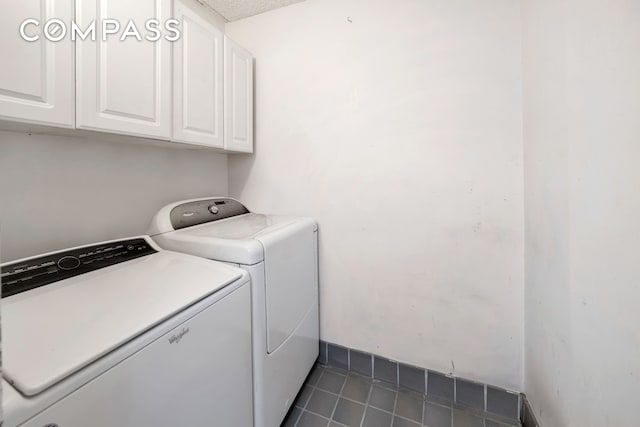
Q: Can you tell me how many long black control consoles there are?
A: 1